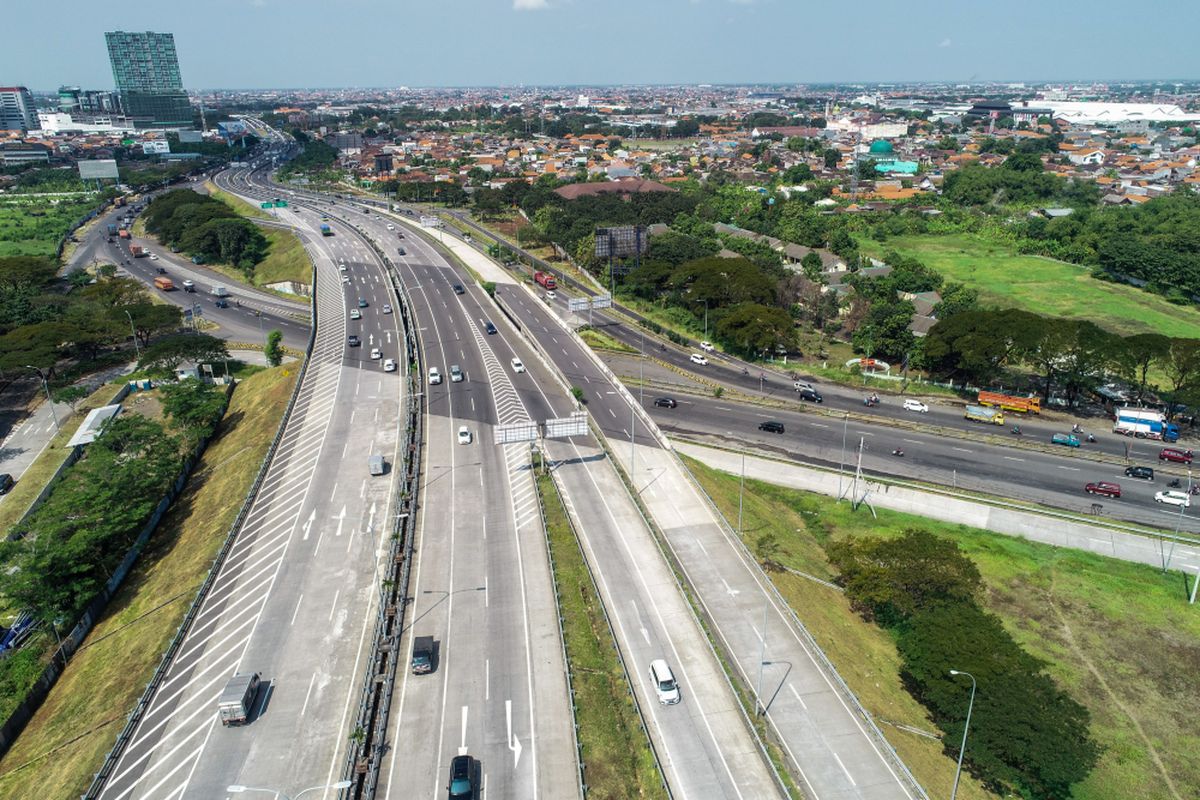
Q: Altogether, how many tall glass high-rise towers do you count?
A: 1